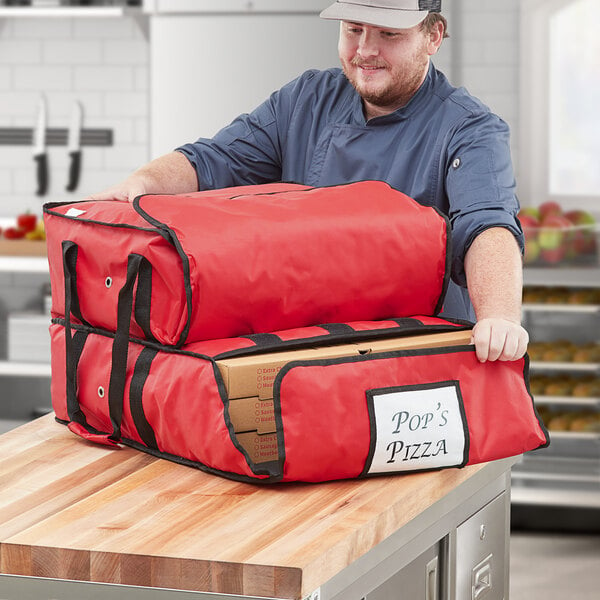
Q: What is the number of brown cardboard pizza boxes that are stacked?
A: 3